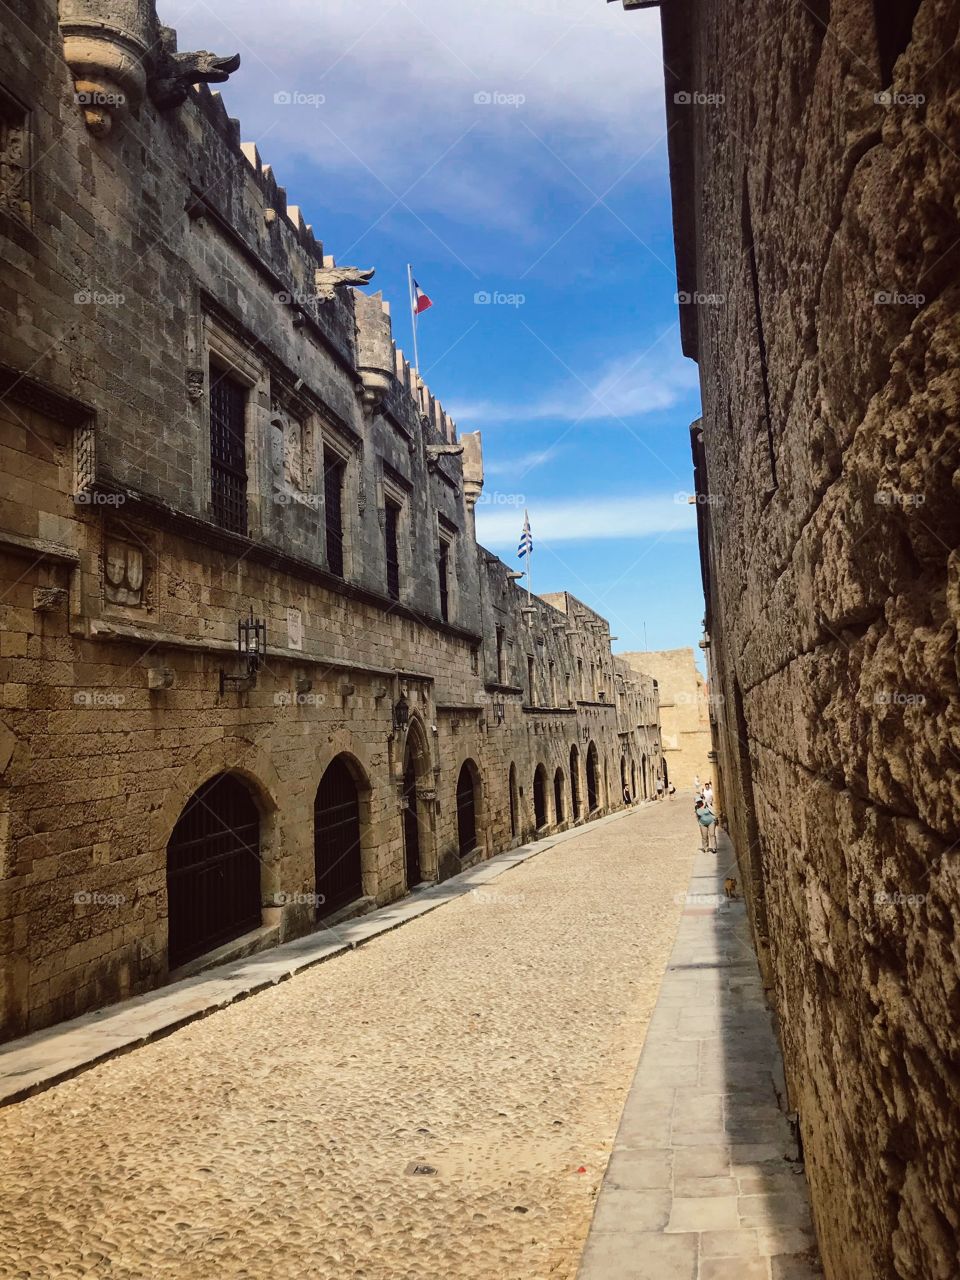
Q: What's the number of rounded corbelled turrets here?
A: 3